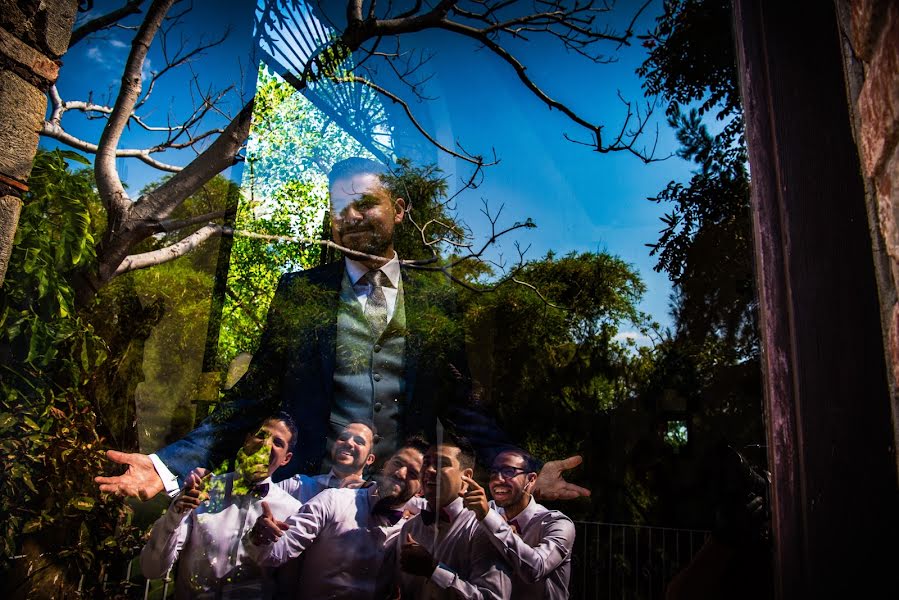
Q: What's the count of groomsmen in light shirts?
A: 5